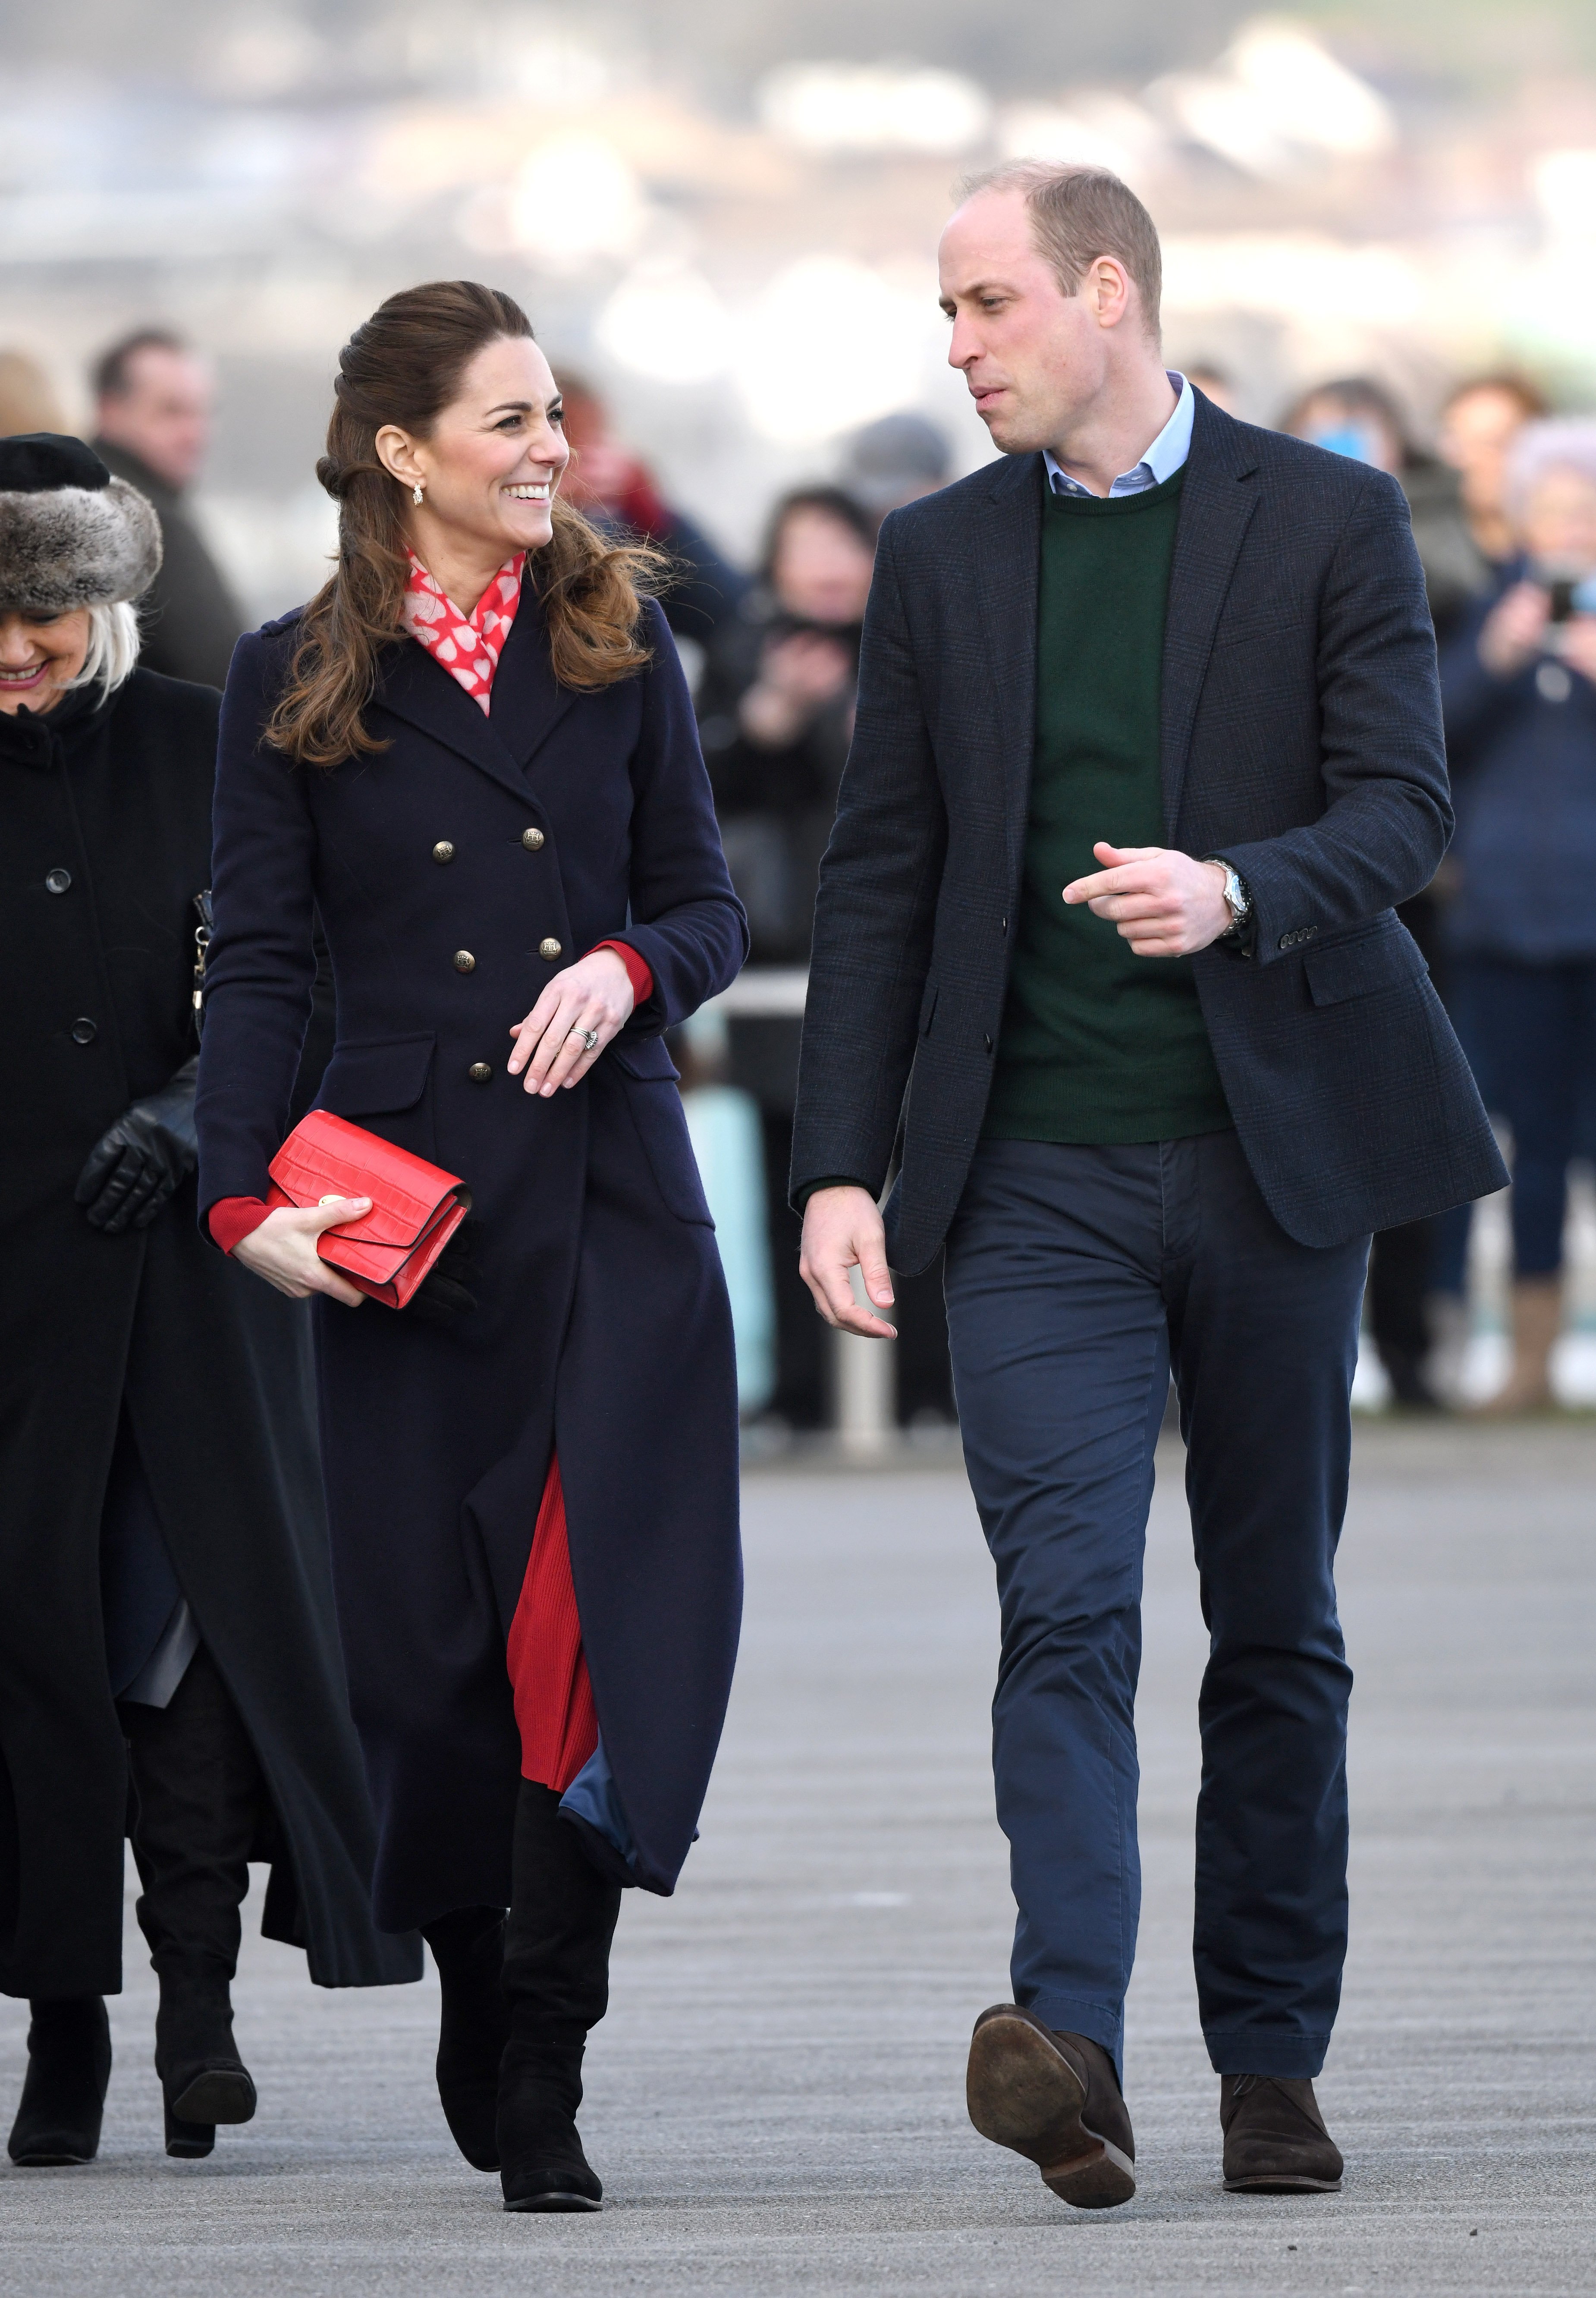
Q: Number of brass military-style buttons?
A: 5